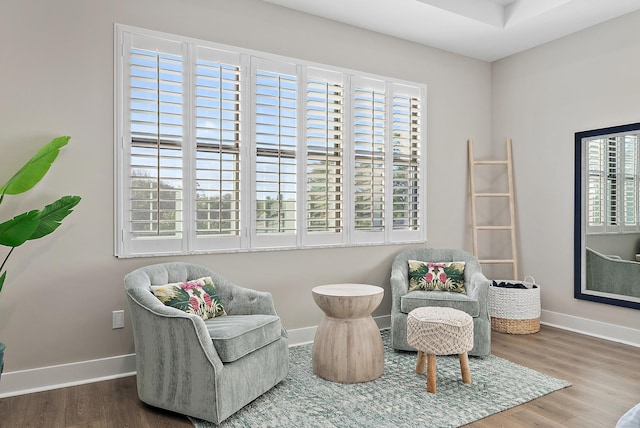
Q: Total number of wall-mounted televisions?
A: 0